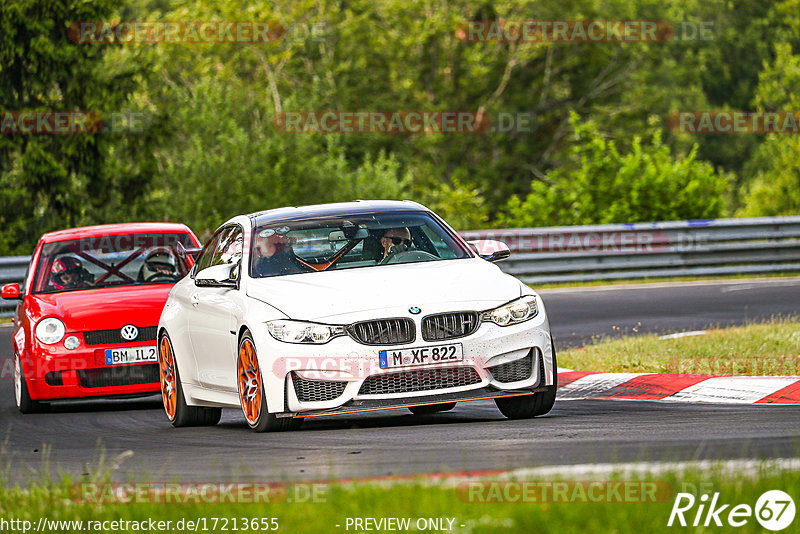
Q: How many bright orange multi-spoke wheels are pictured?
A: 2